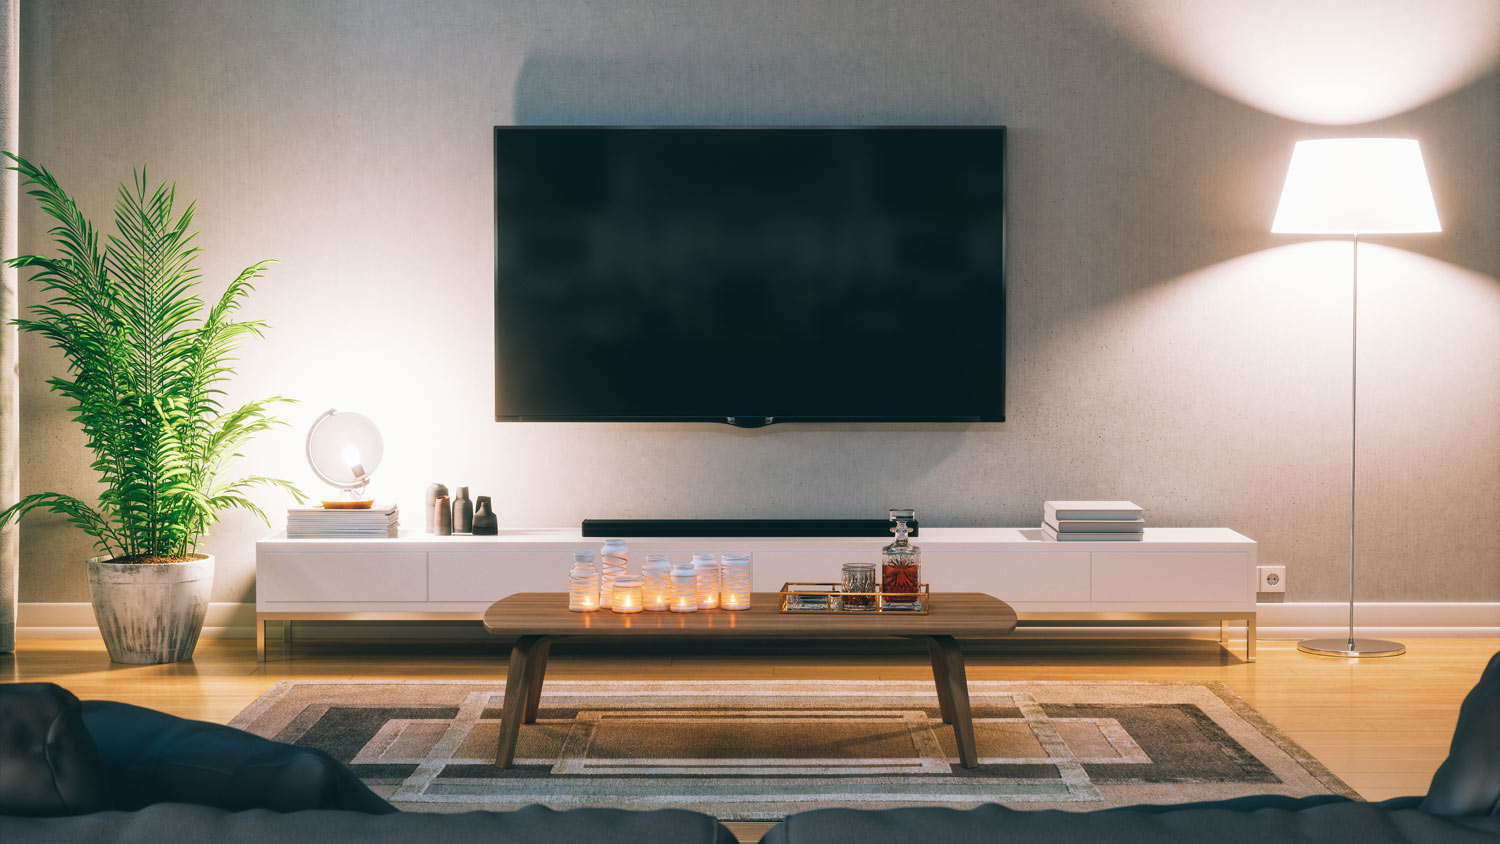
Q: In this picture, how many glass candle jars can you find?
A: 7